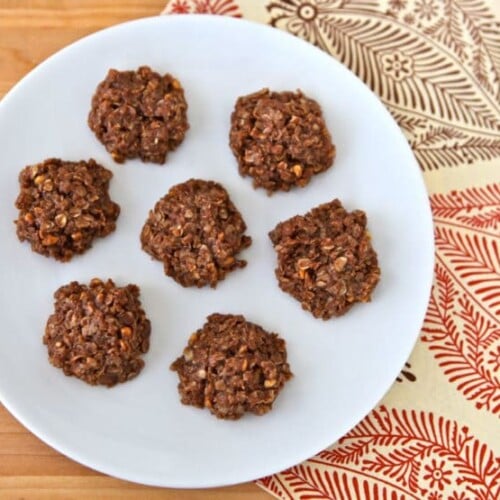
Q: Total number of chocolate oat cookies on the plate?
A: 7